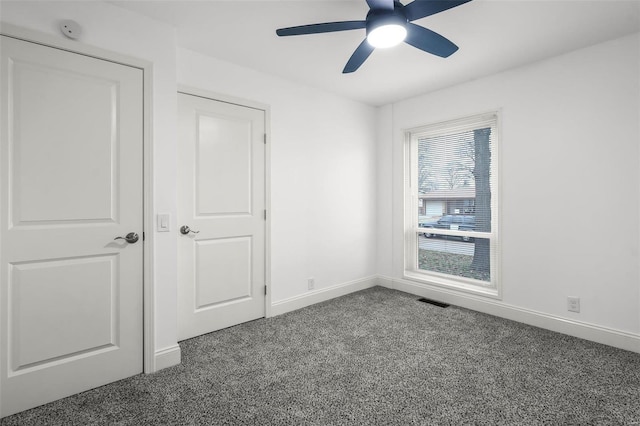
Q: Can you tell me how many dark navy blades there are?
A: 5